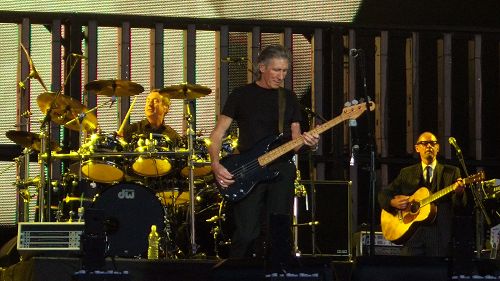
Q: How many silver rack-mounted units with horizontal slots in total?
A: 1